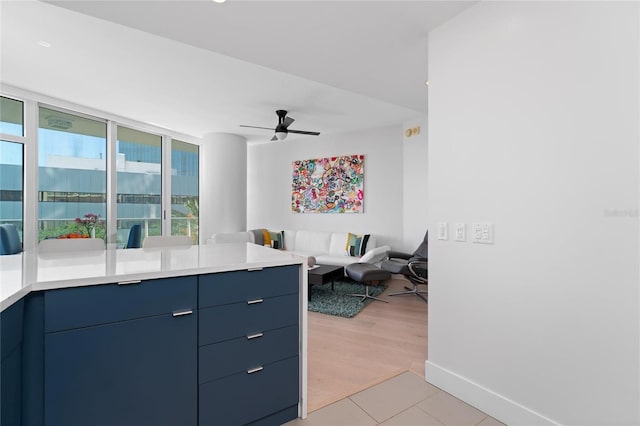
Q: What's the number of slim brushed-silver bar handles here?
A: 6